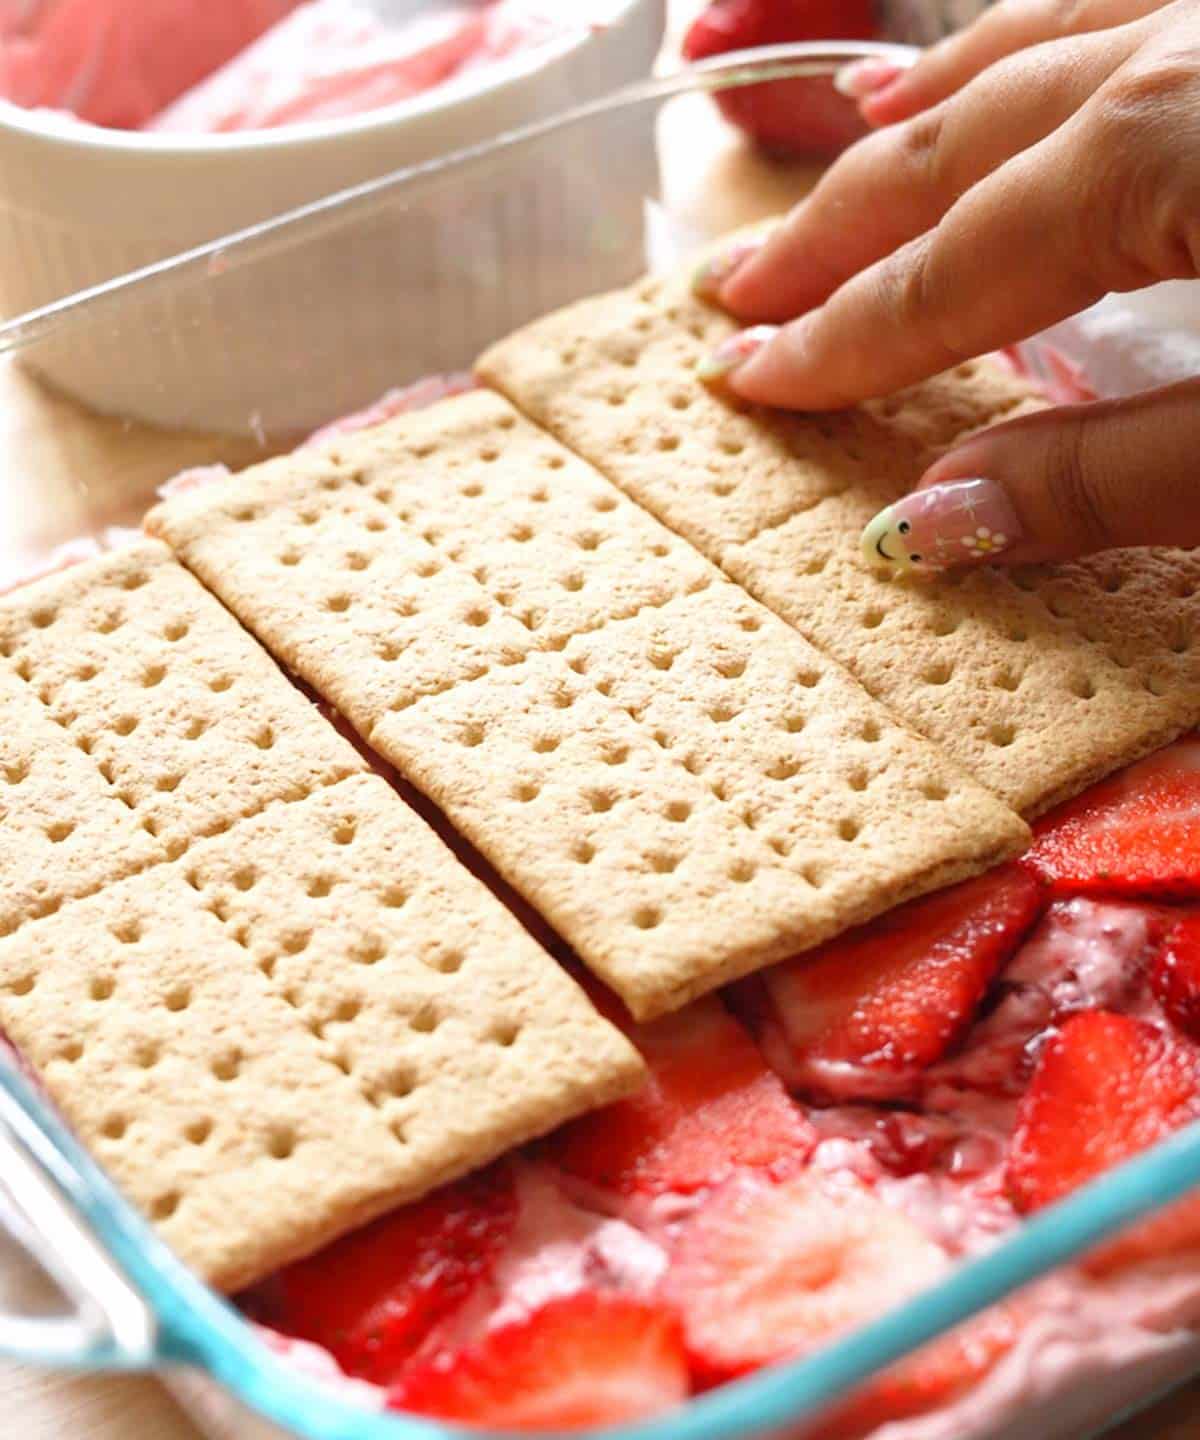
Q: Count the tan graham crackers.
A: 3